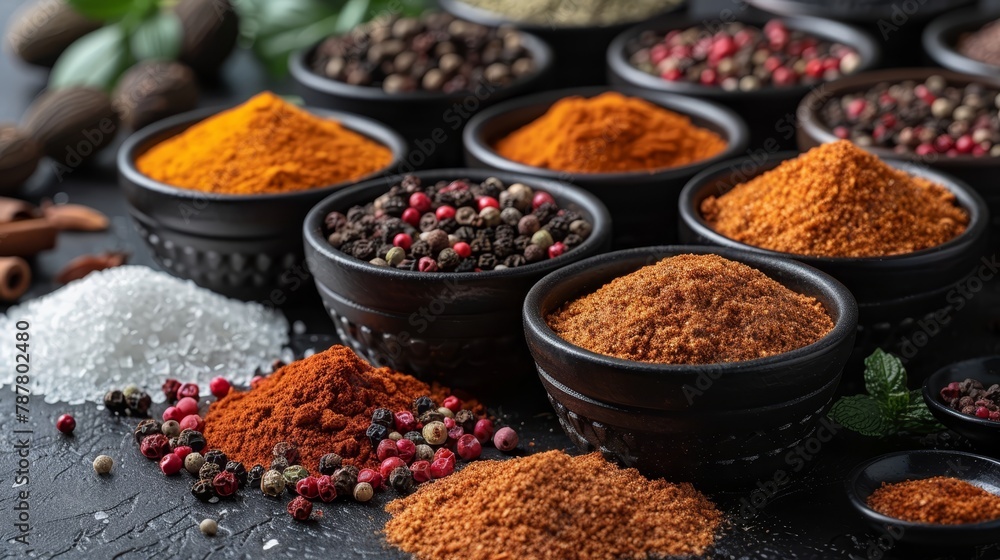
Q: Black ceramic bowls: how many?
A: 13